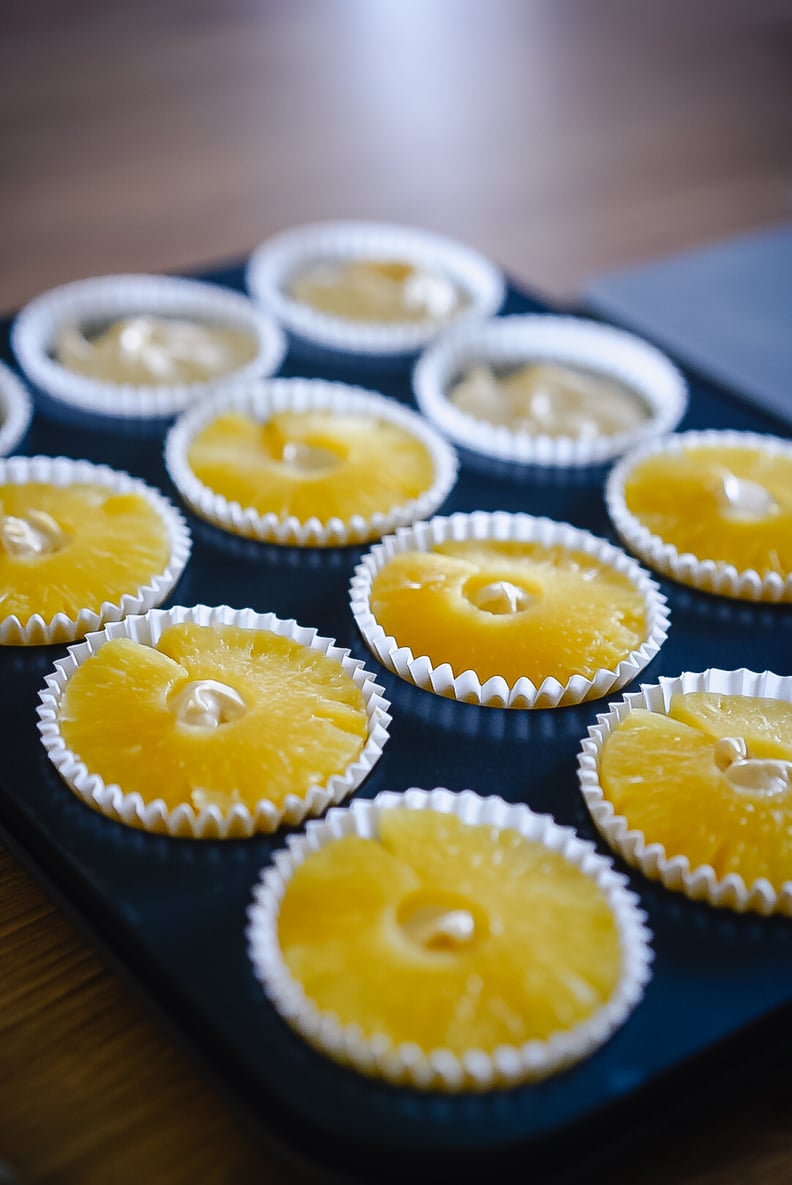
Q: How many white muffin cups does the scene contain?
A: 11